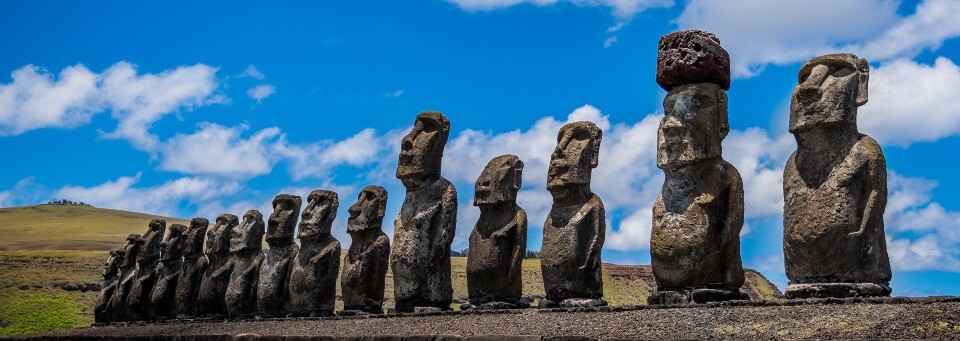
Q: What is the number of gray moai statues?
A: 15